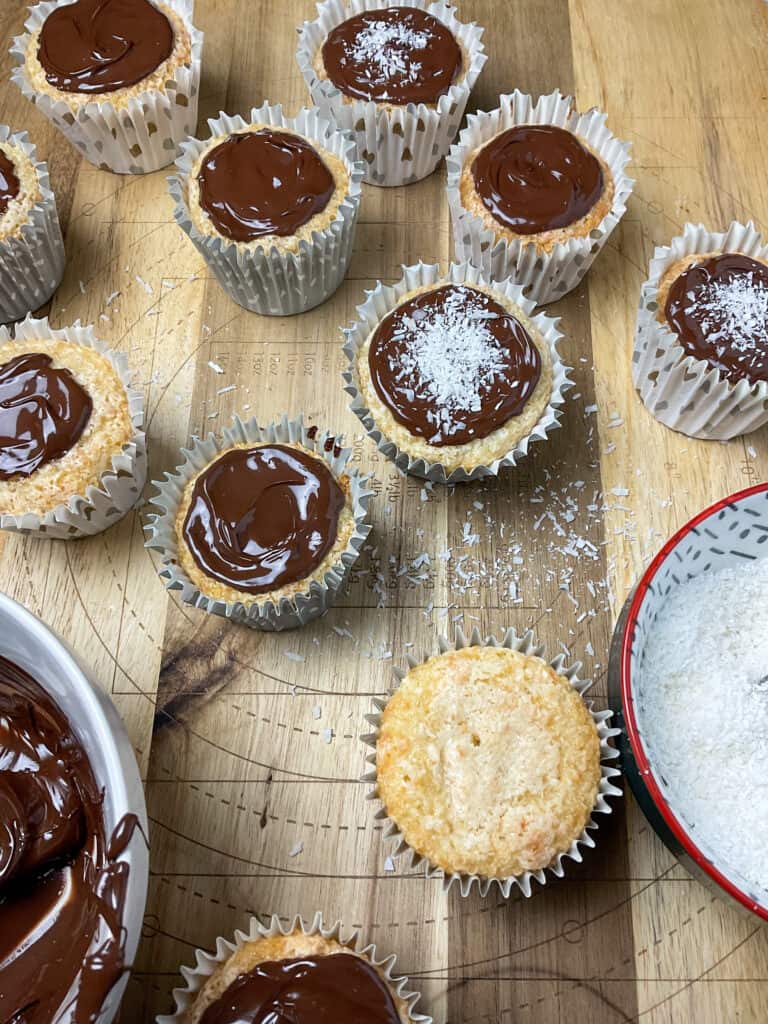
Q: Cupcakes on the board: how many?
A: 11